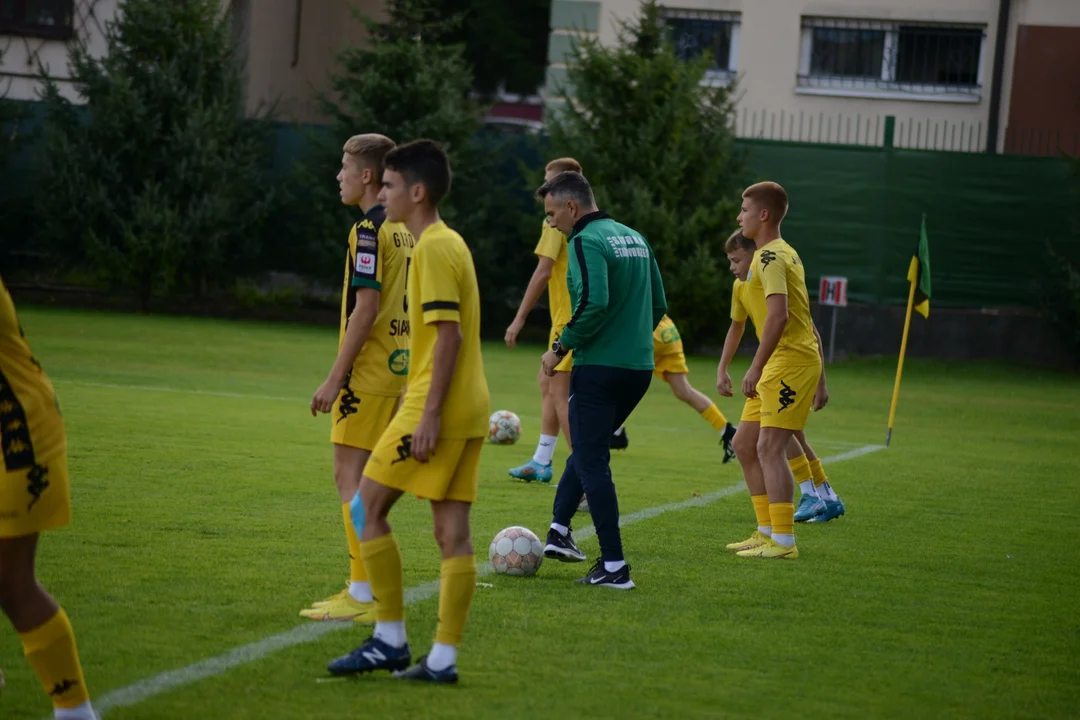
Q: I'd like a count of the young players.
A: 7